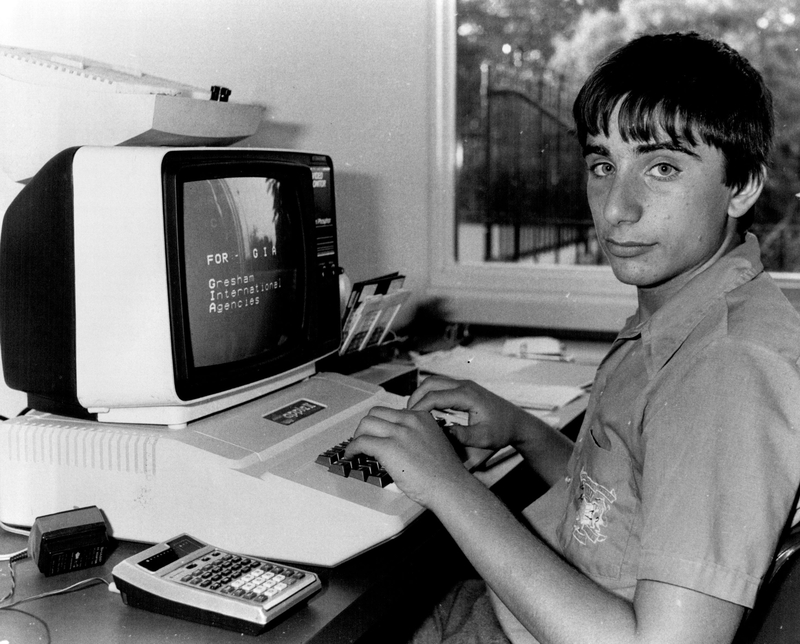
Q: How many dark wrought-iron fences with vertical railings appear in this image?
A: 1